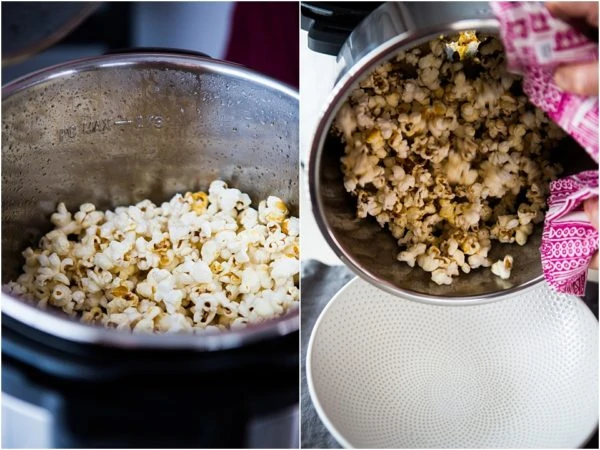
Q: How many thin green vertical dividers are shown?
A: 0